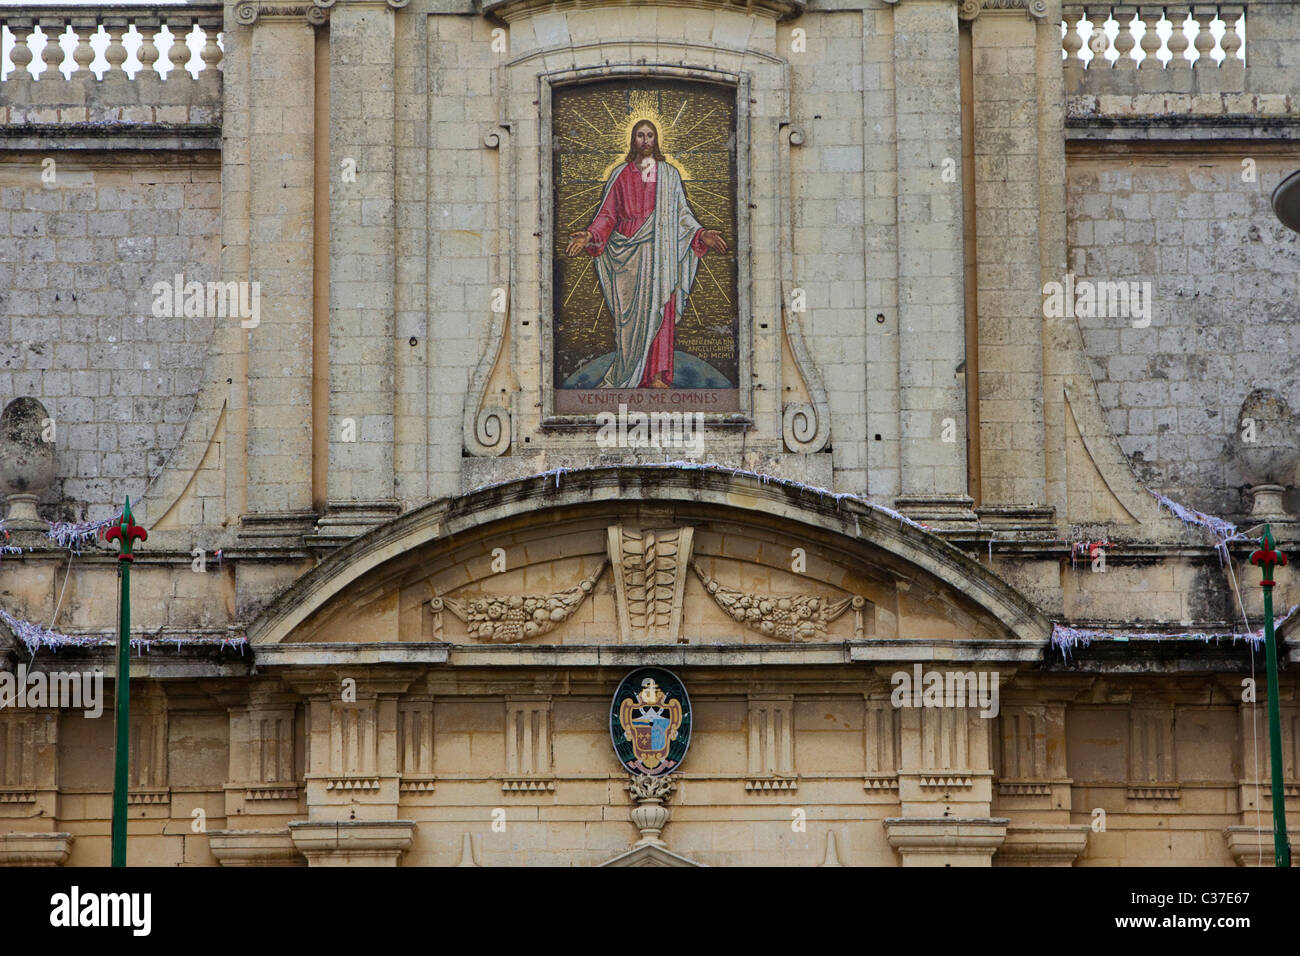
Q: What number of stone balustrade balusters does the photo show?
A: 14